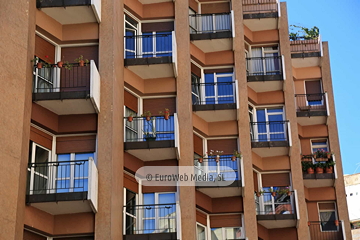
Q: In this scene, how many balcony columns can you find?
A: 5